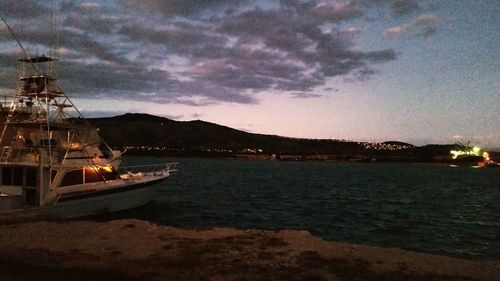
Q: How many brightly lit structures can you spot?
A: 1